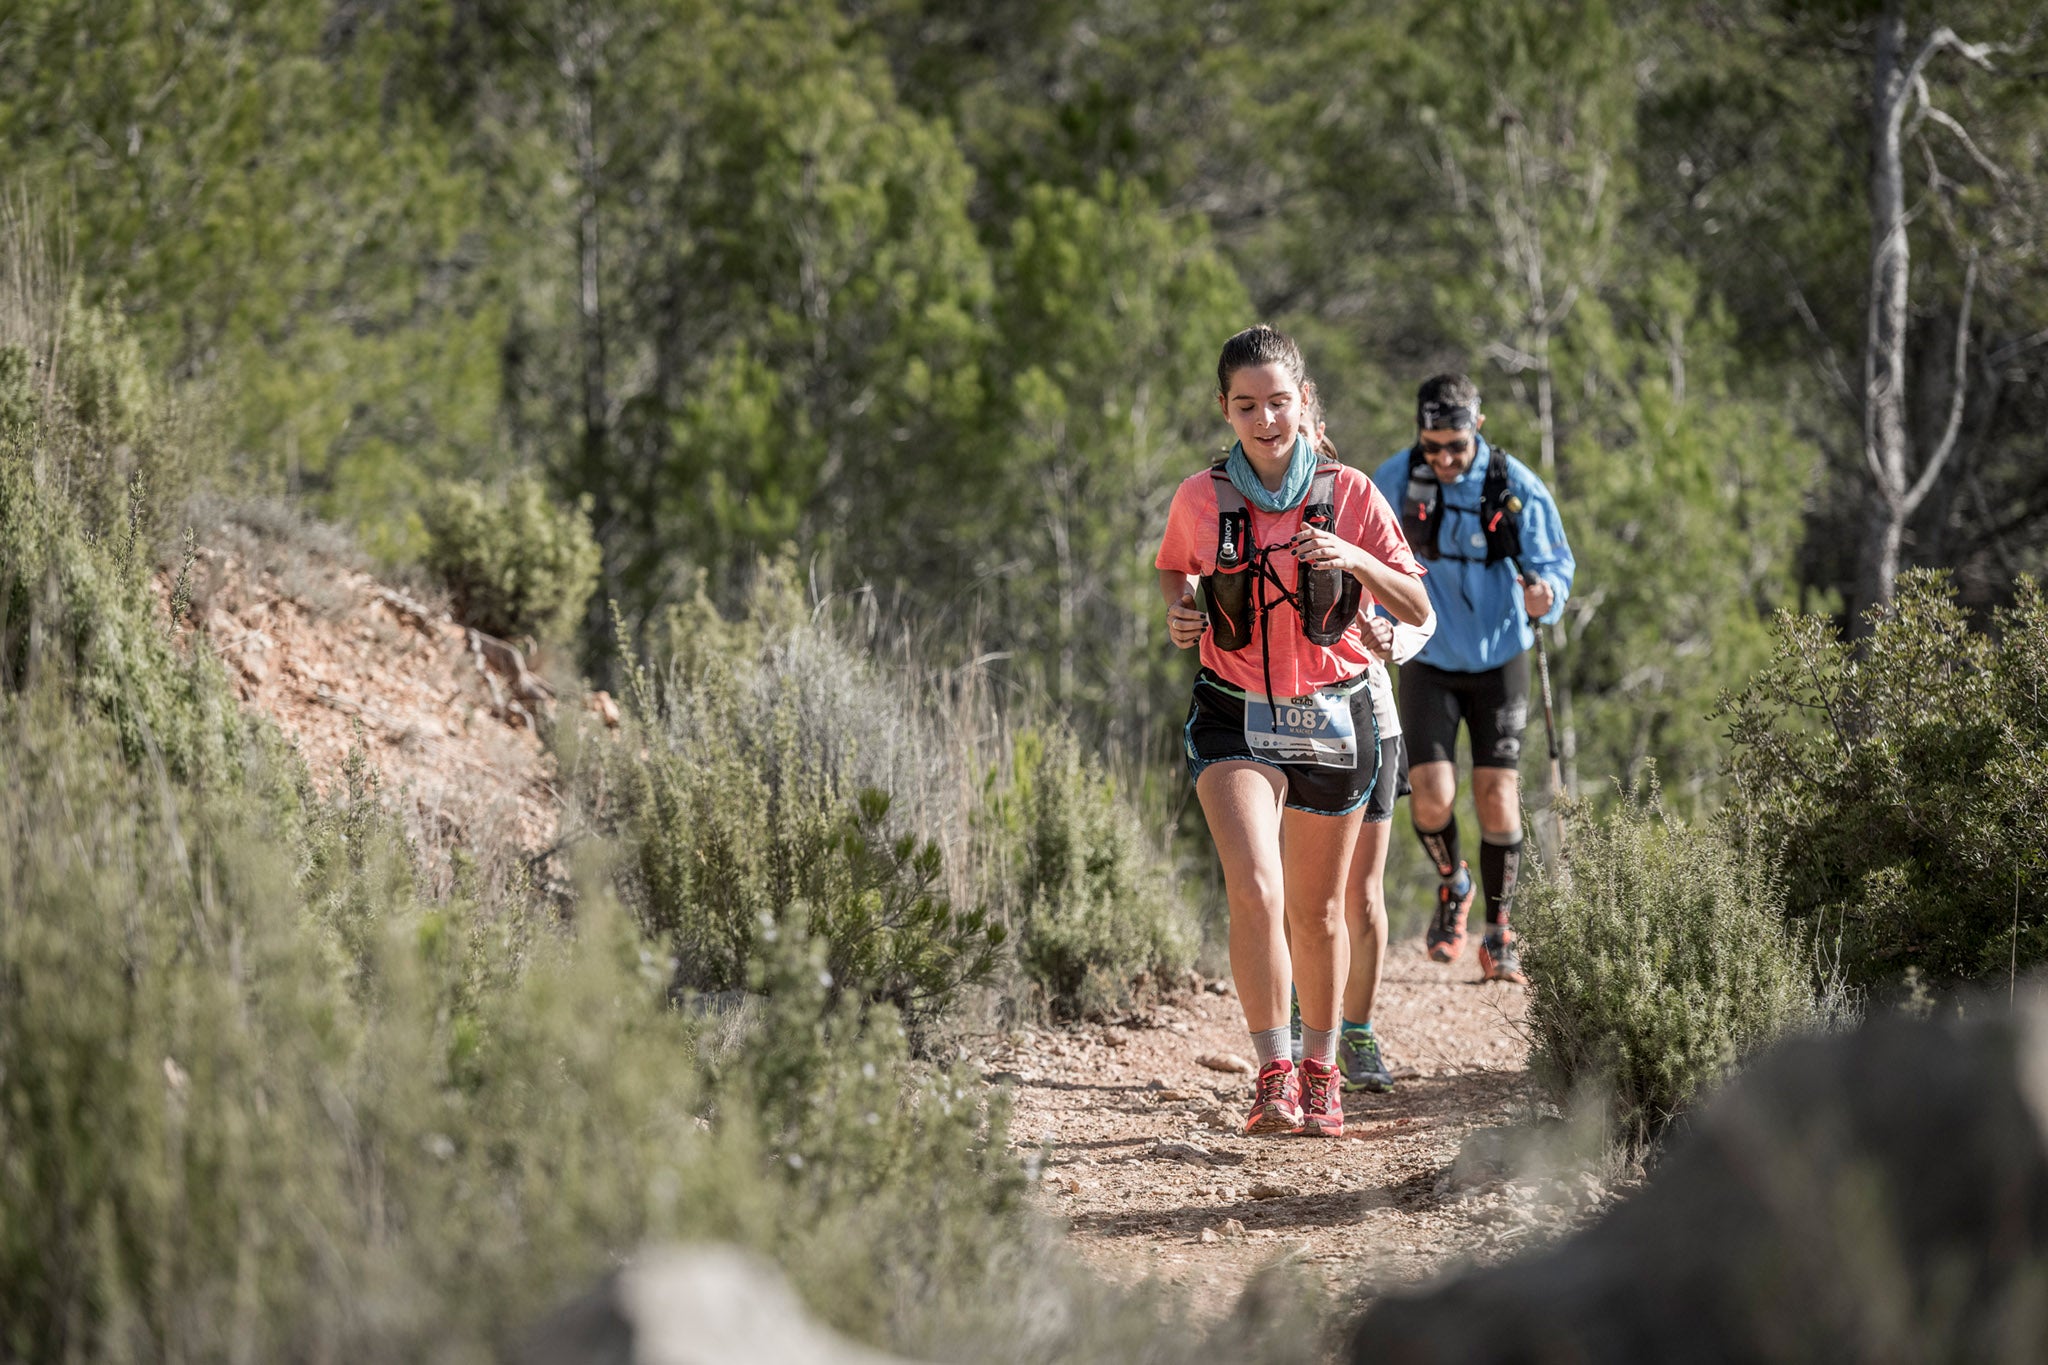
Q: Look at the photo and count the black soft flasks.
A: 2